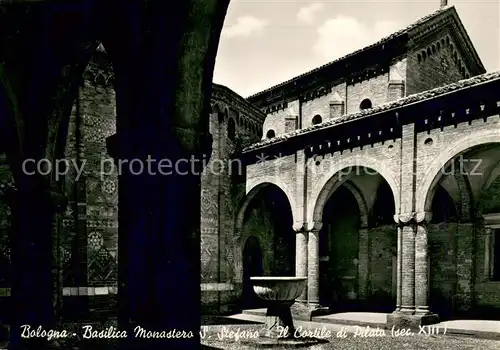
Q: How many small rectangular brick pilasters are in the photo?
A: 3